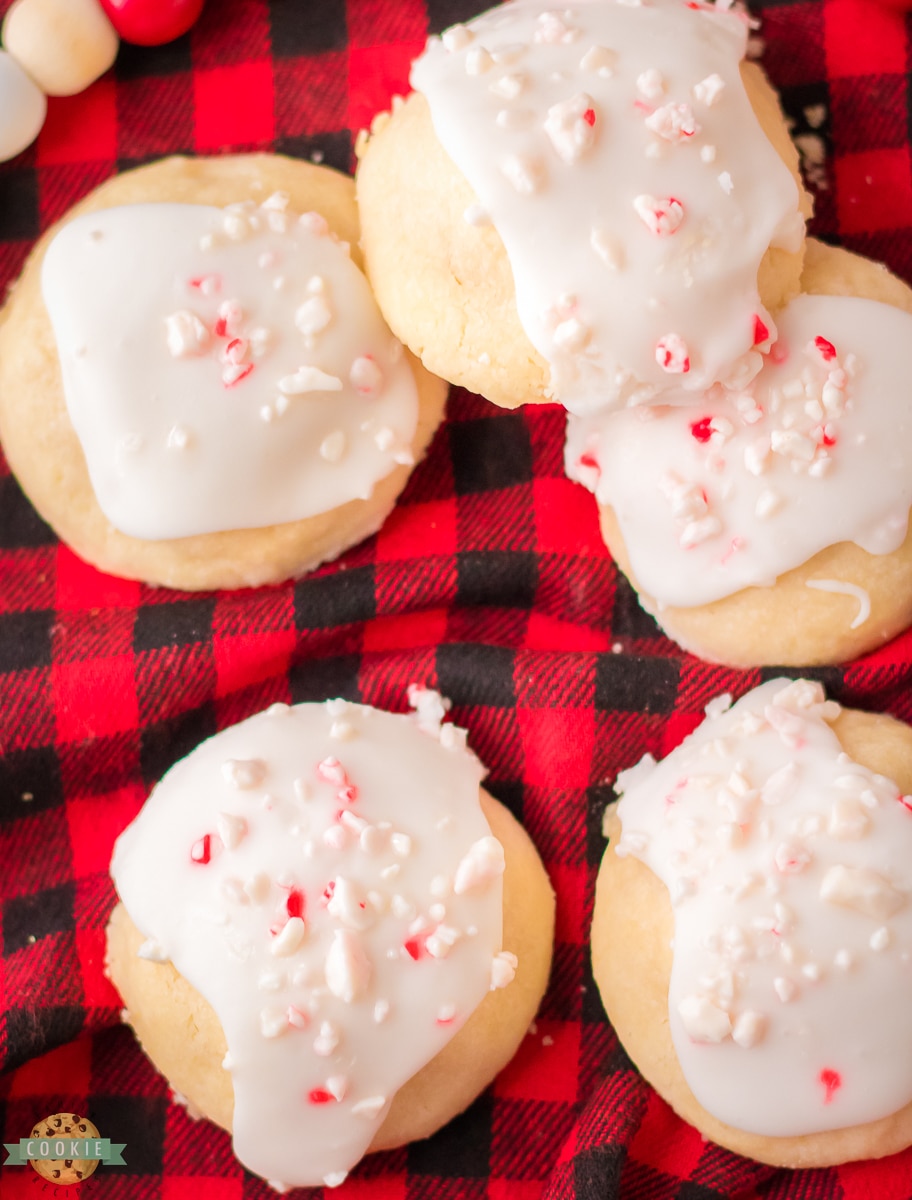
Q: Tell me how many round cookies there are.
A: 5